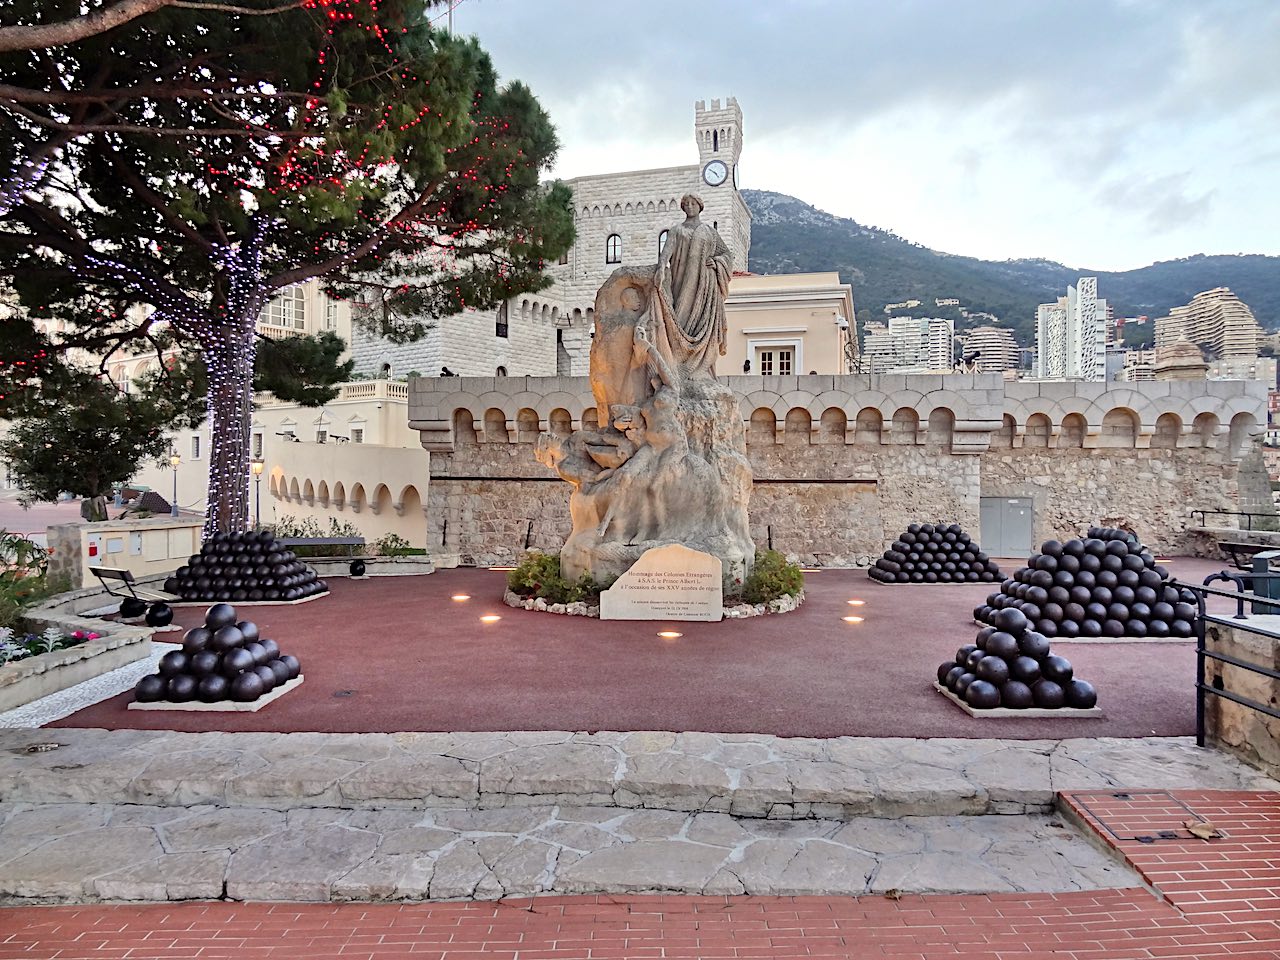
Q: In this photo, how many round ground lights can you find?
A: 5